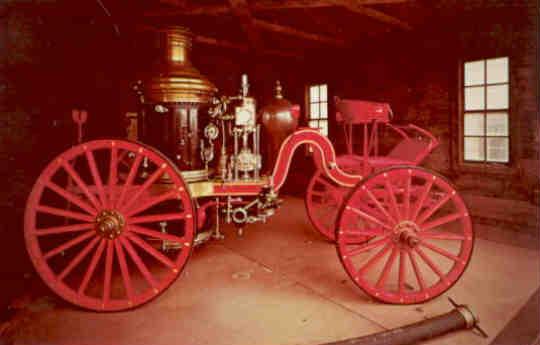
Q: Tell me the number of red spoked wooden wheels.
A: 3